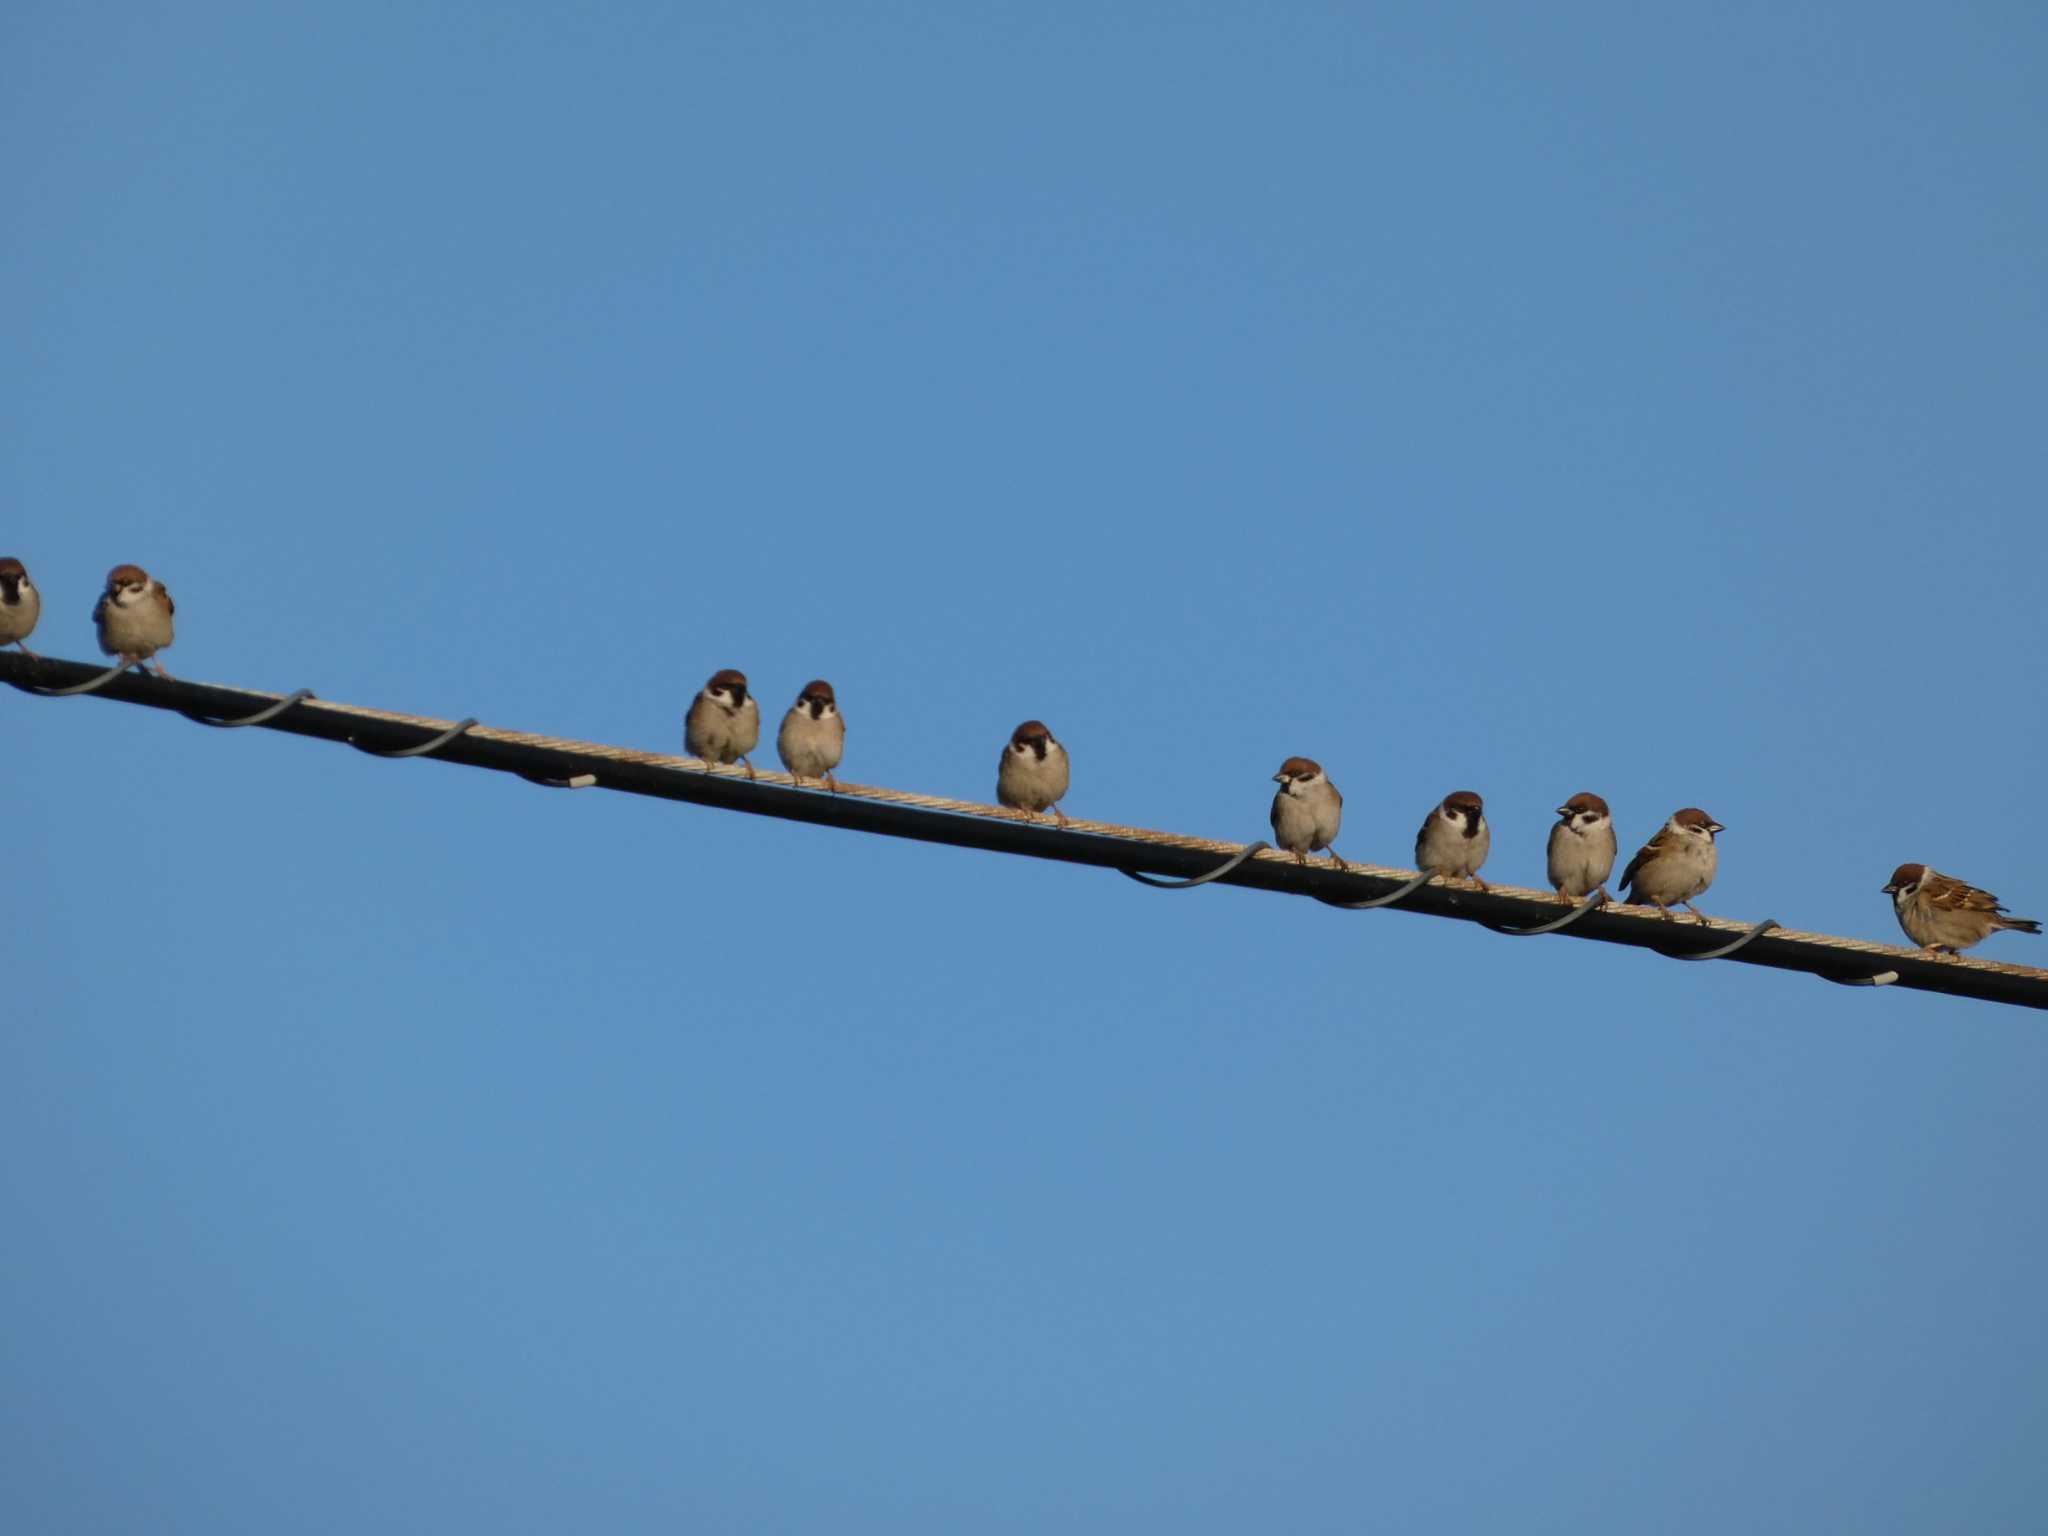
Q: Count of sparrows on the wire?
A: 10